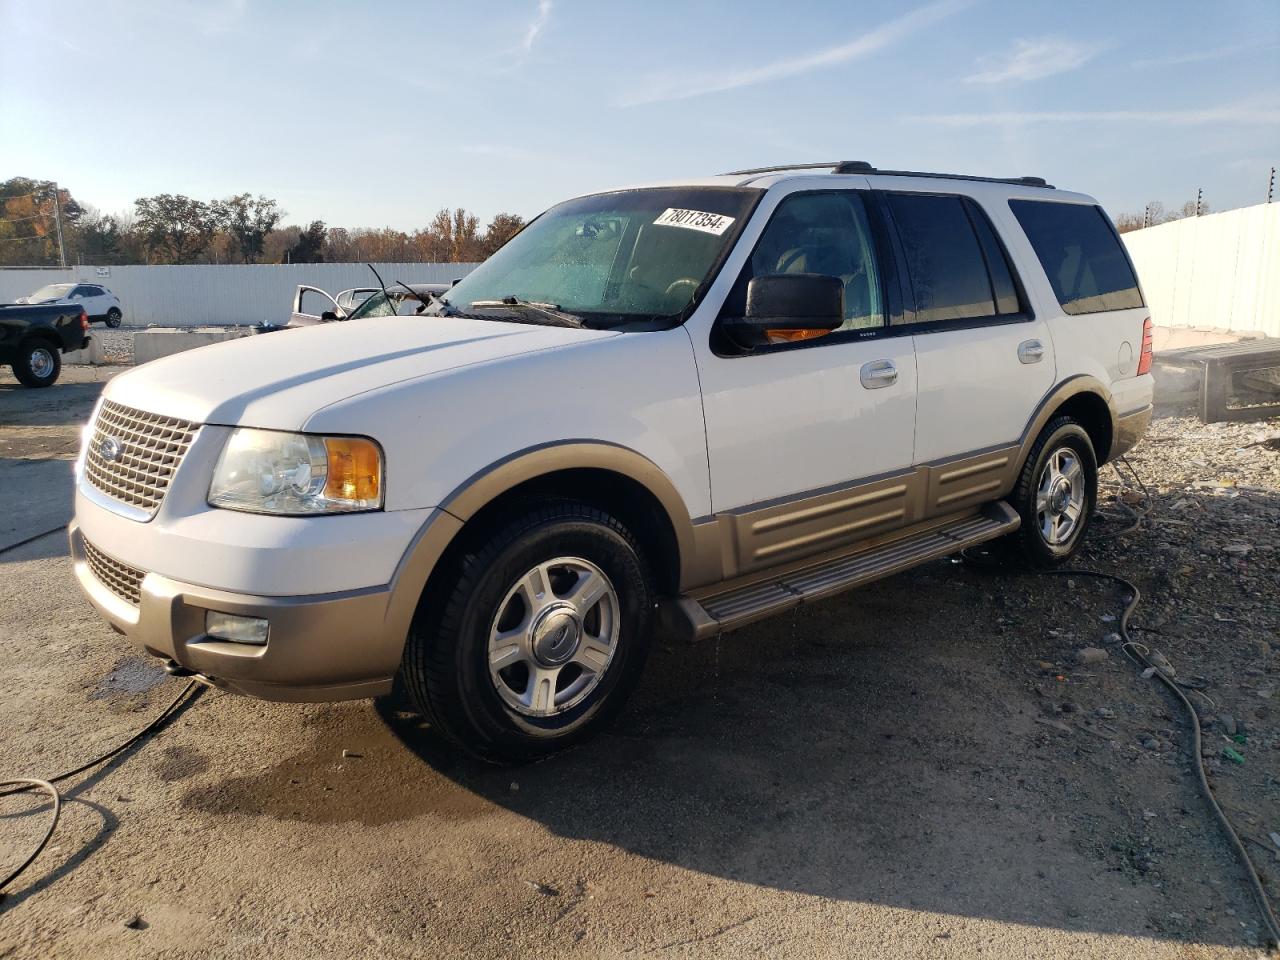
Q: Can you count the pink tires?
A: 0